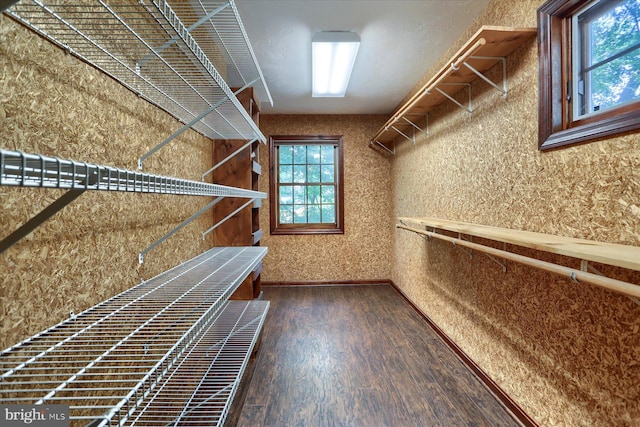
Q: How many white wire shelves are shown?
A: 5